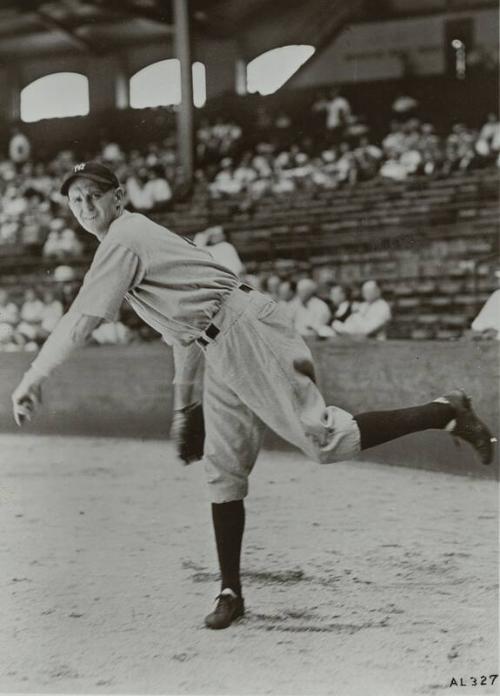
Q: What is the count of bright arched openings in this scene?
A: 3